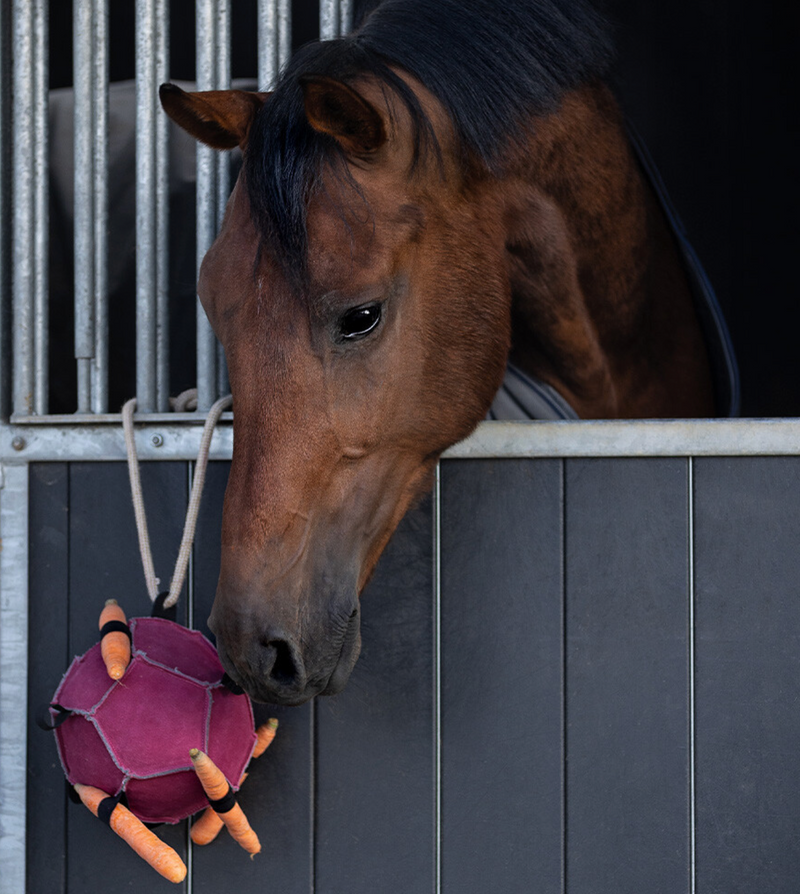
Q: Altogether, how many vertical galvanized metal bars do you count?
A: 12